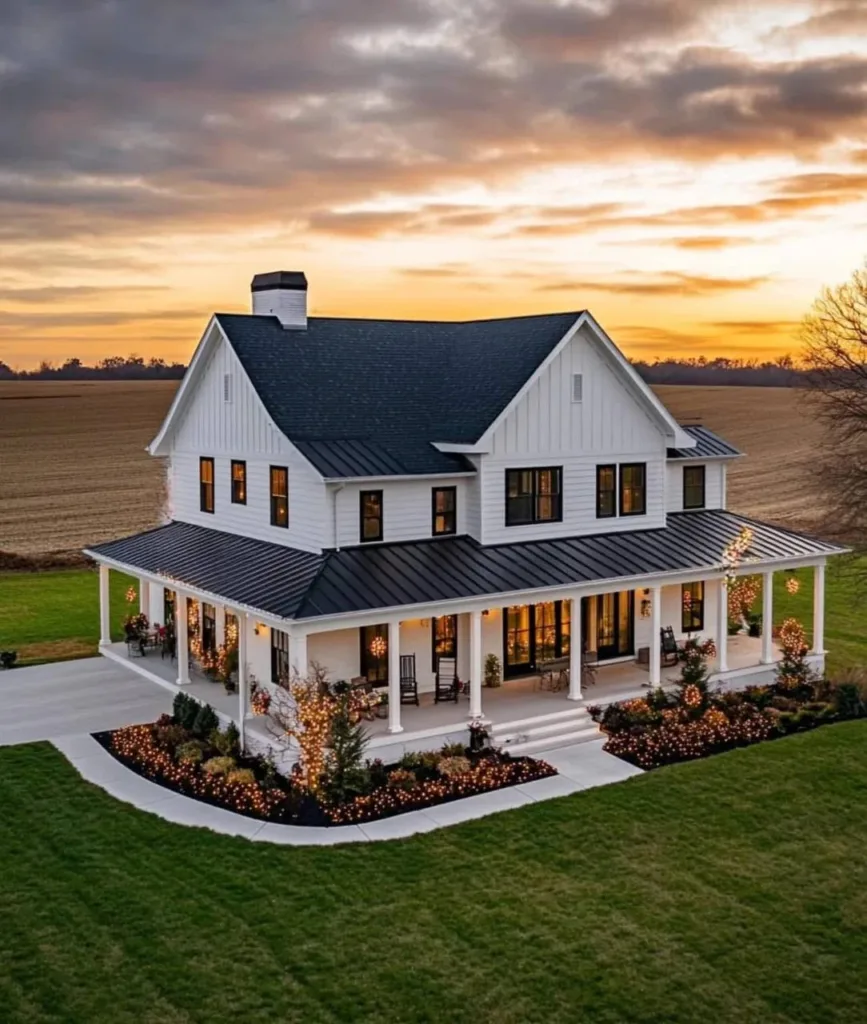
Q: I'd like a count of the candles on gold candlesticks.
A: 0